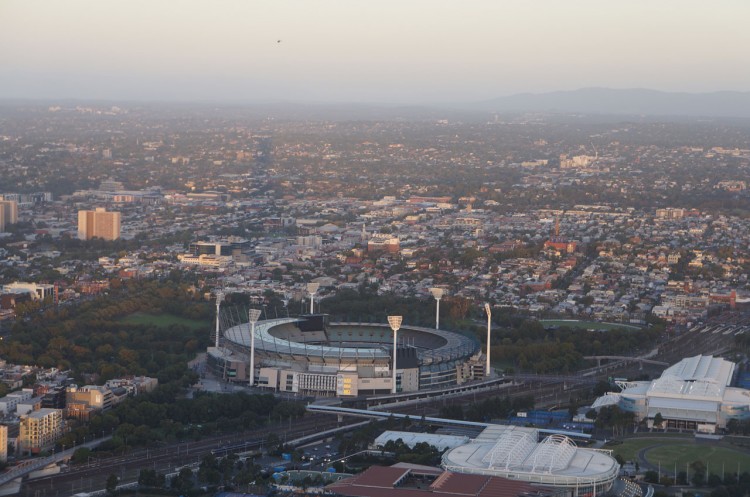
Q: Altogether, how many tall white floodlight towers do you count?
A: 6